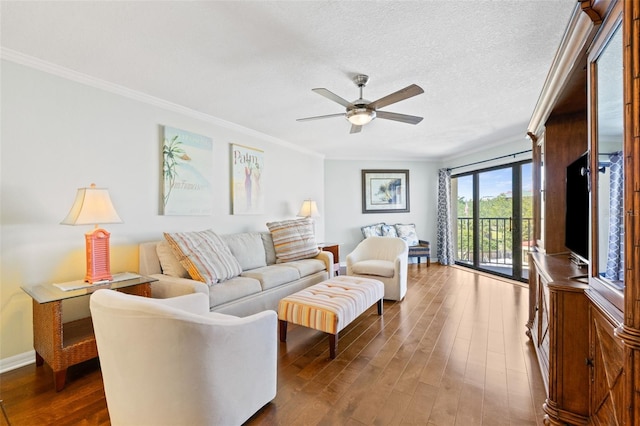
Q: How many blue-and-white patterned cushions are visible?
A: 3